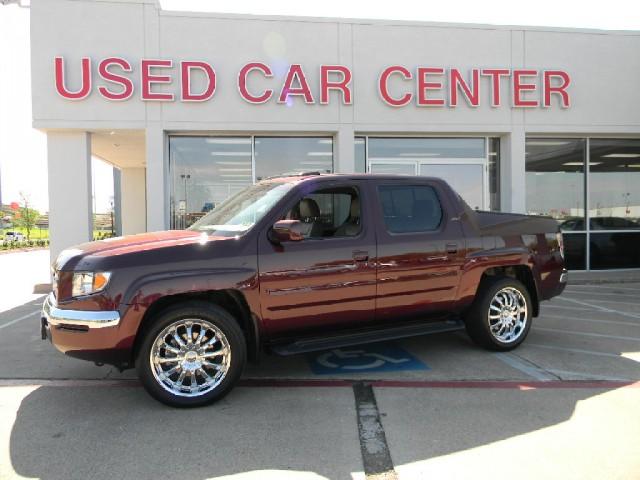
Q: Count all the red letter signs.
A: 13